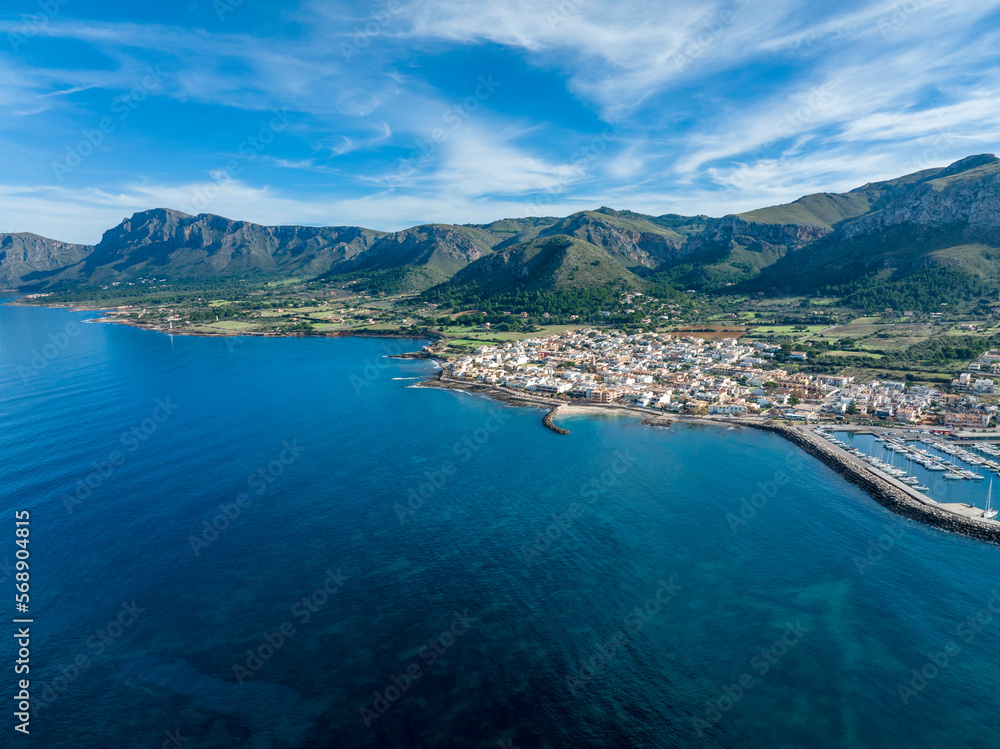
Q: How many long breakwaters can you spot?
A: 1